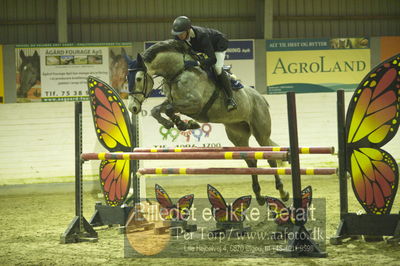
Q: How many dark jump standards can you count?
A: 4